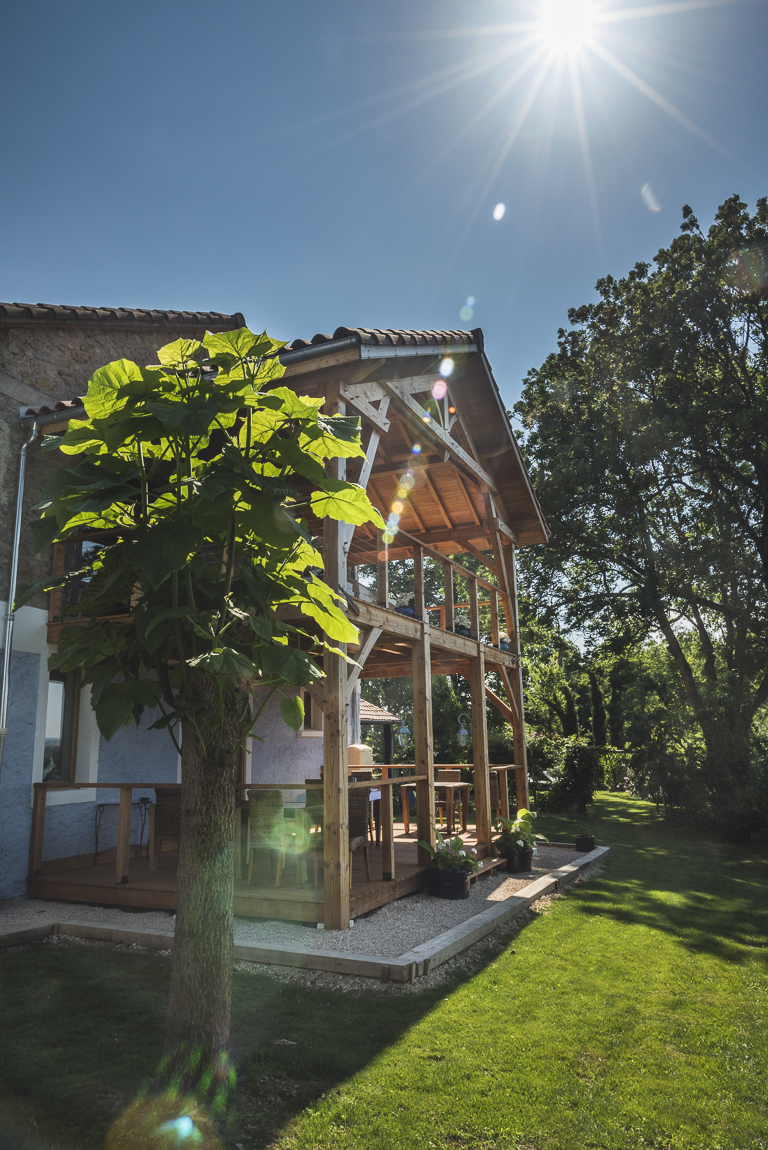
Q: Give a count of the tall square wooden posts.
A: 4